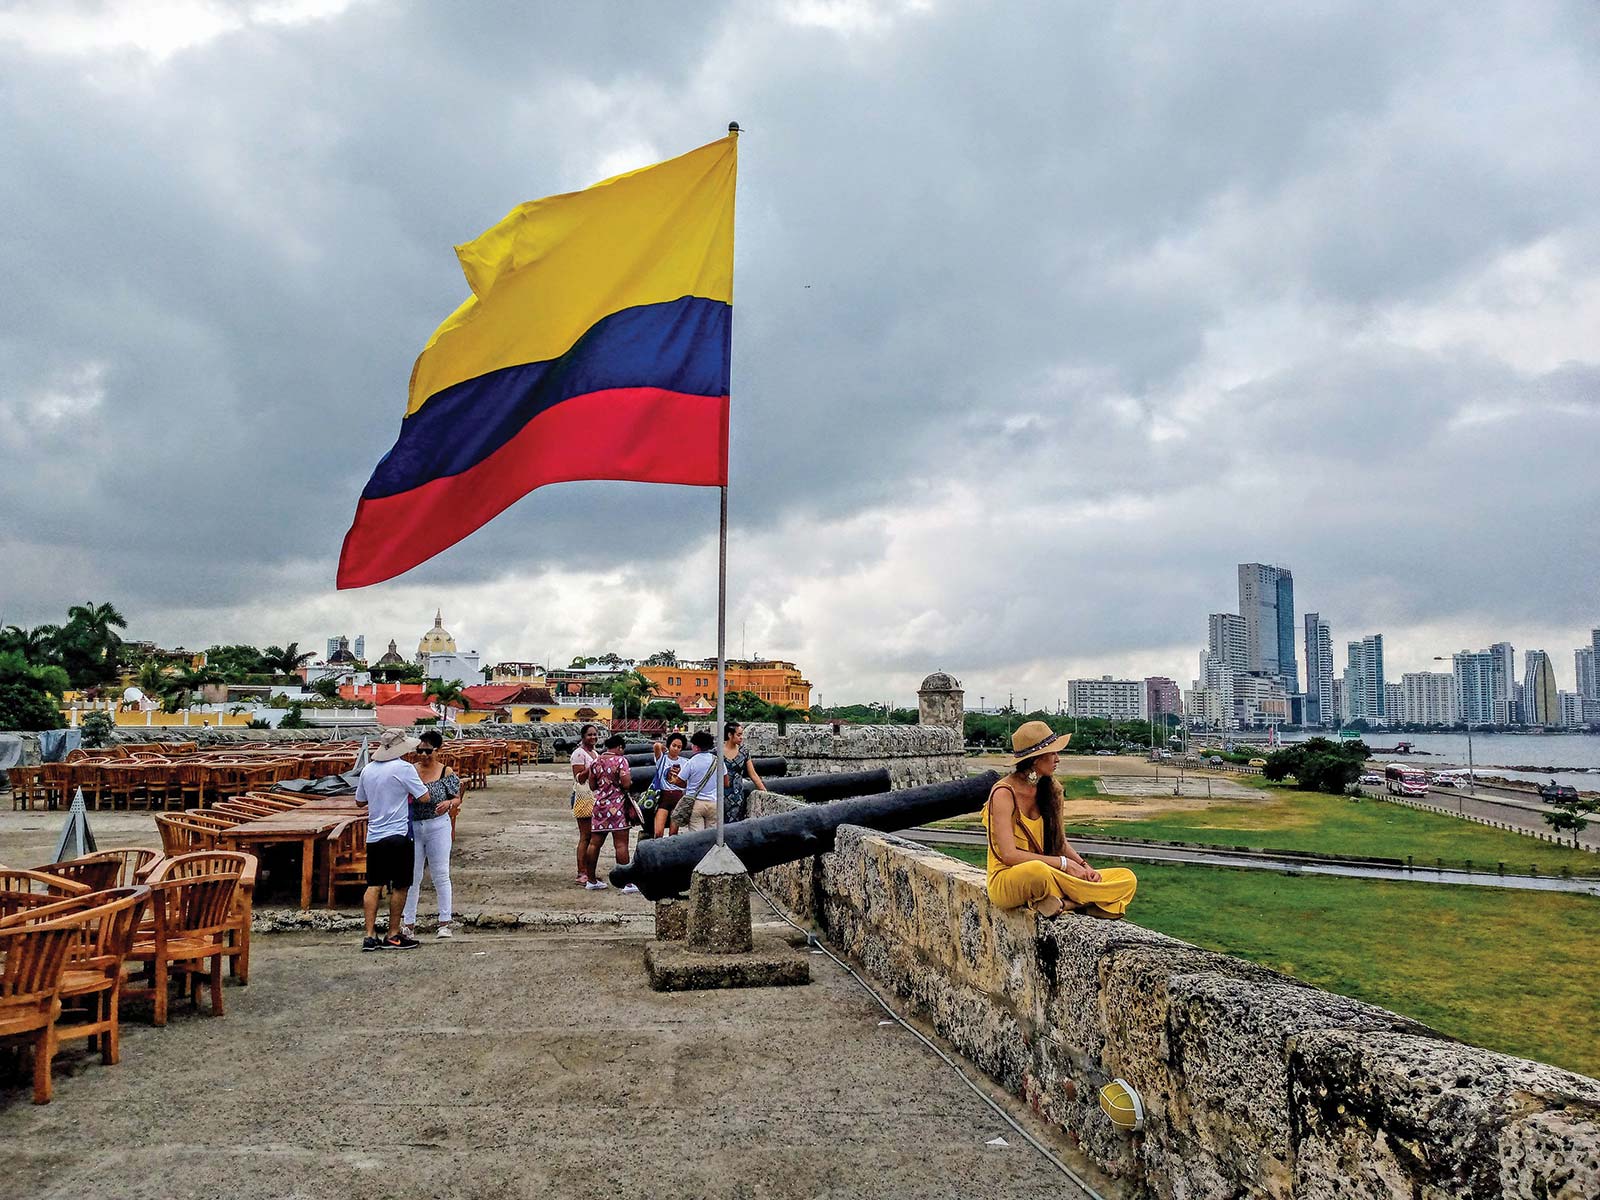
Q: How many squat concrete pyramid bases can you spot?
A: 1